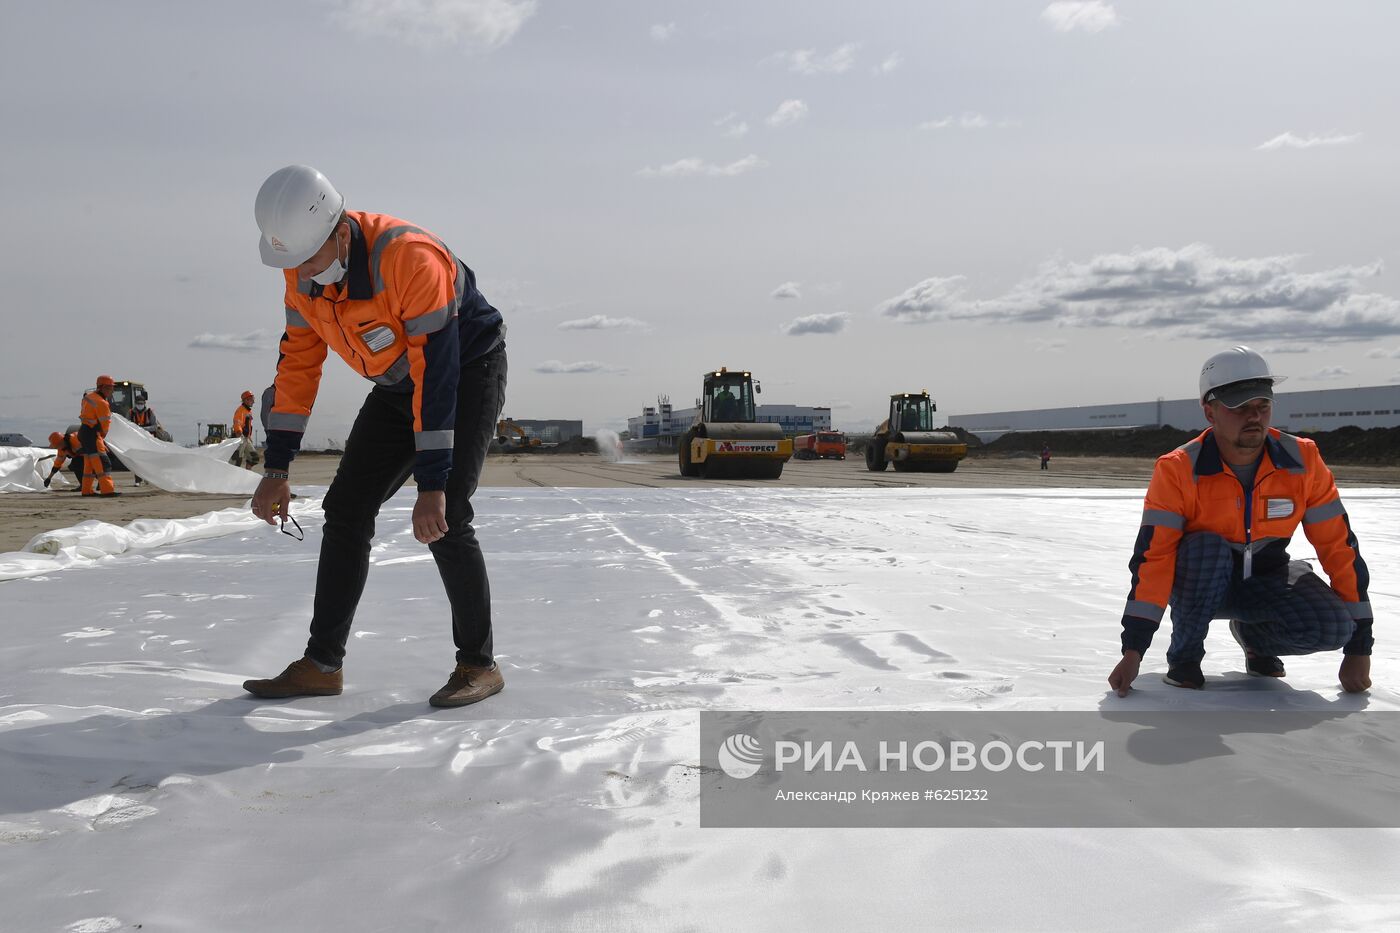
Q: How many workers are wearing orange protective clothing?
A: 6